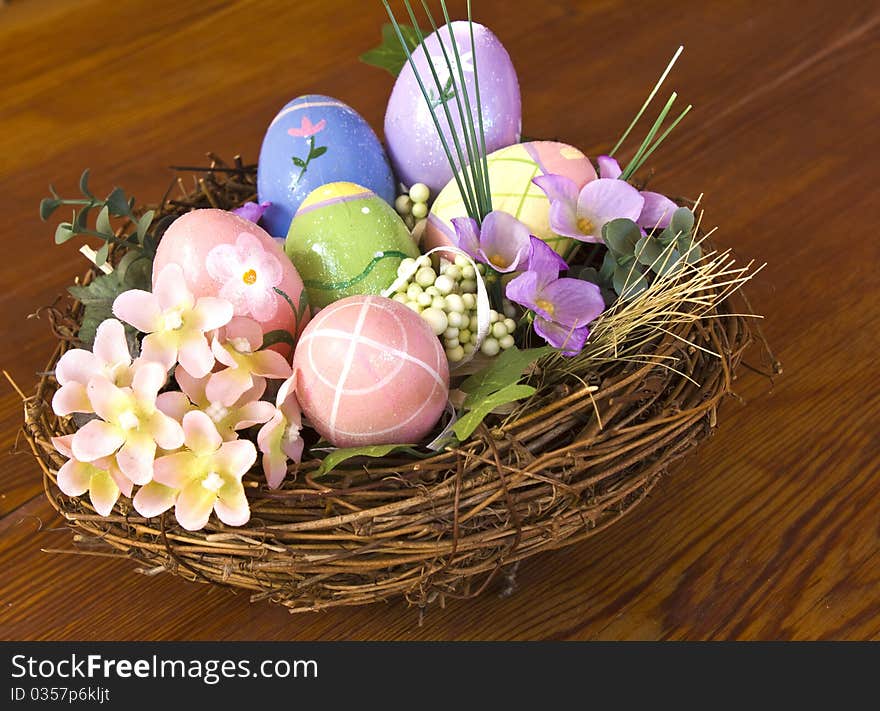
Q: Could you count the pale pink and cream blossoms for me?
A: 8